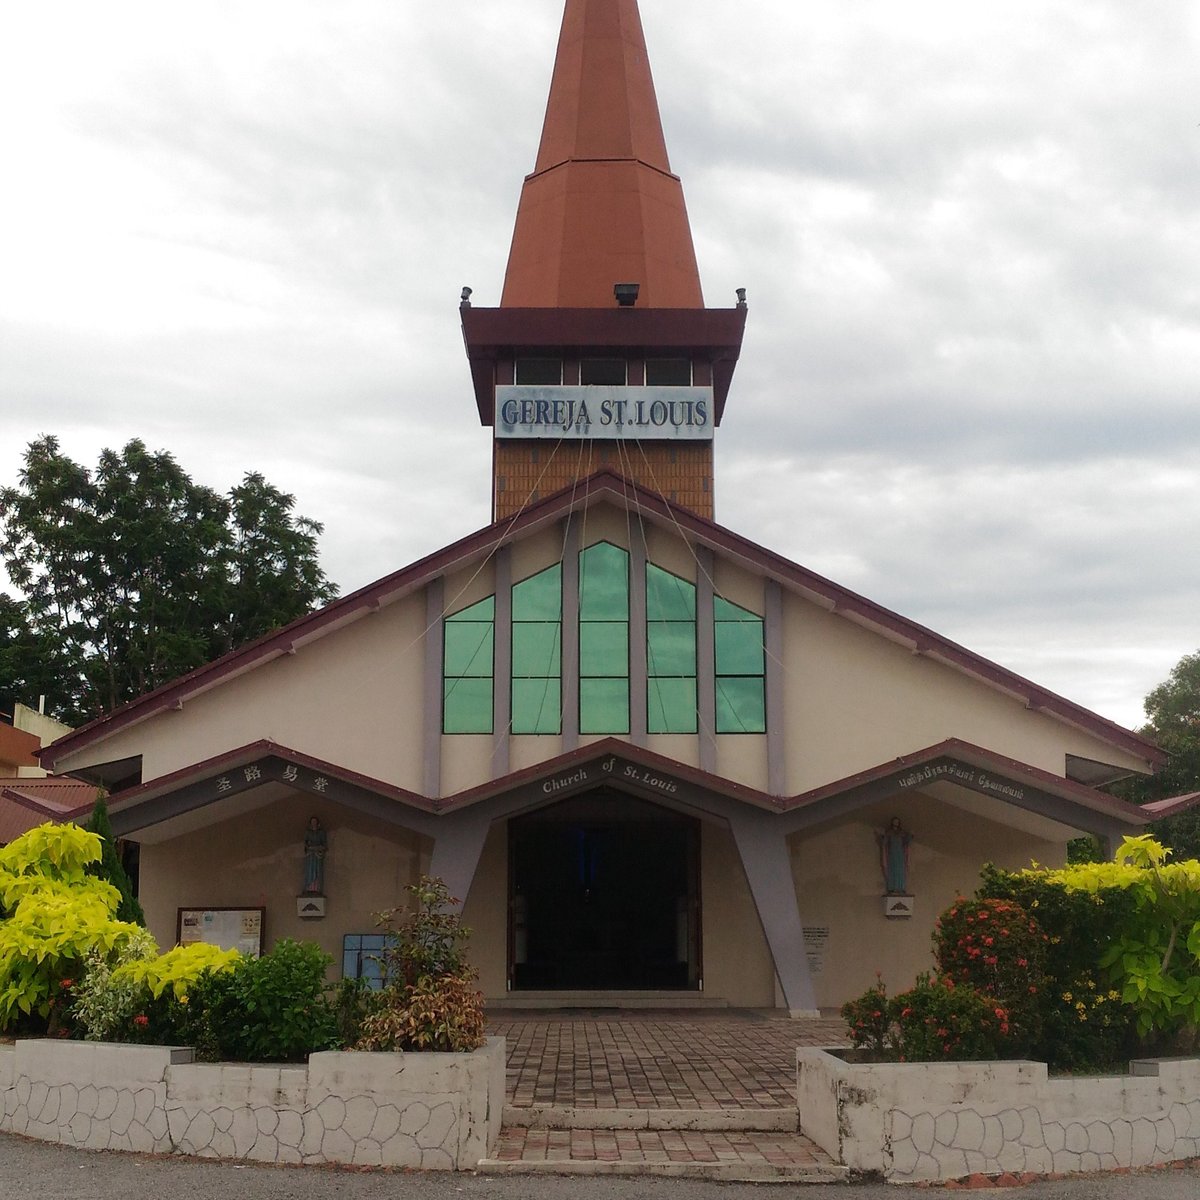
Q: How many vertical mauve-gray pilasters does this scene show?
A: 6